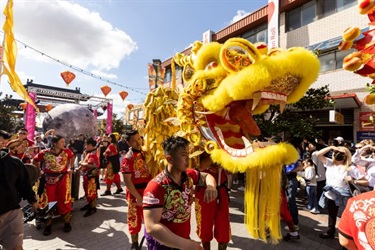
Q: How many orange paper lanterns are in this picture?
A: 6